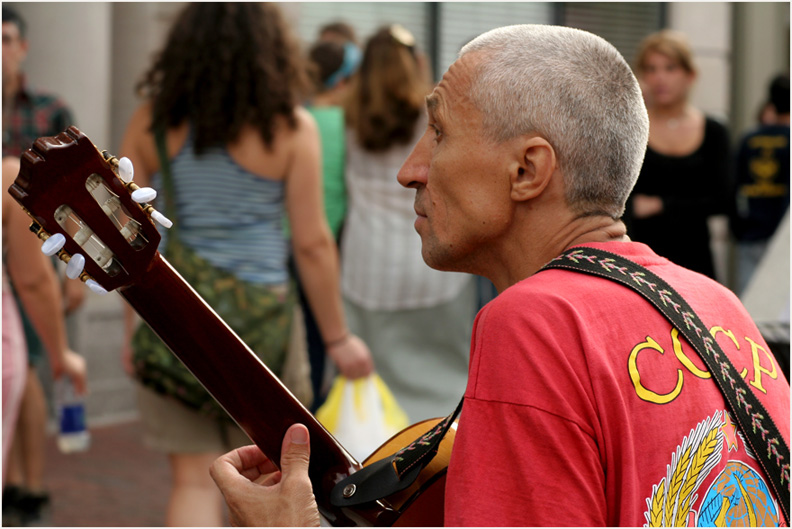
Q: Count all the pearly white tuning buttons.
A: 6